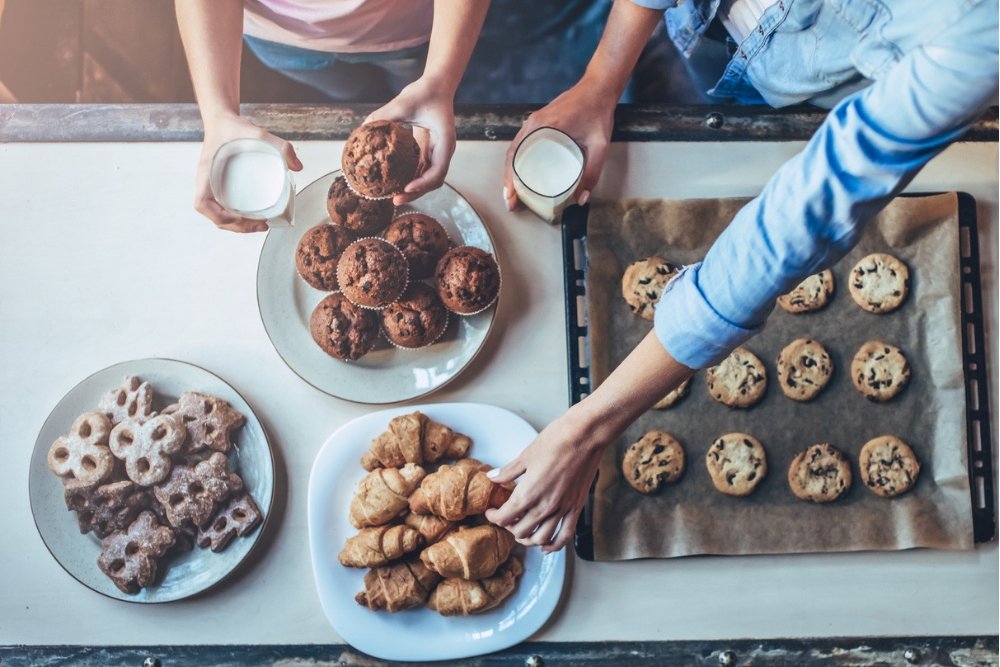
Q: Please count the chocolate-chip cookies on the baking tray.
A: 11